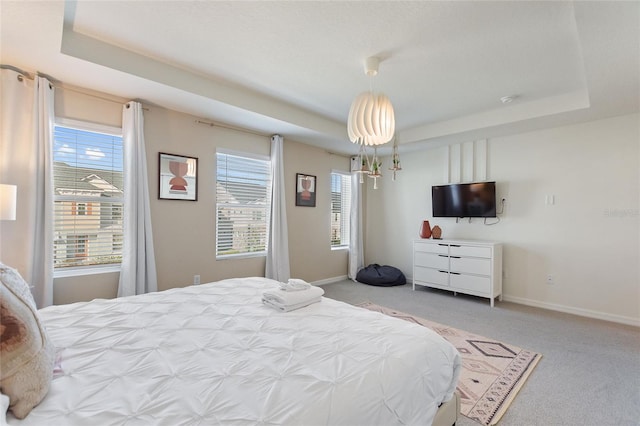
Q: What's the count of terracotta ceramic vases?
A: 2